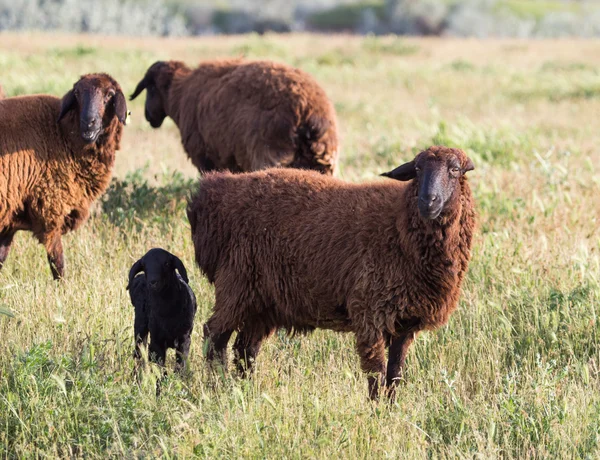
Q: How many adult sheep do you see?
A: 3